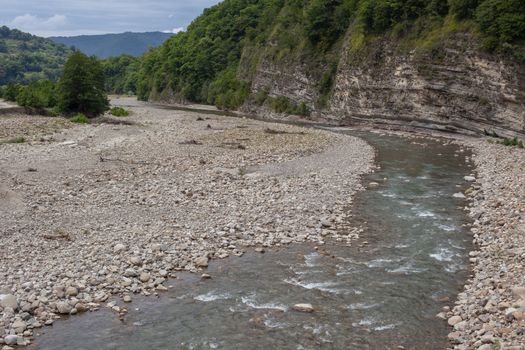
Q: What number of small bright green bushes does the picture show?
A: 2